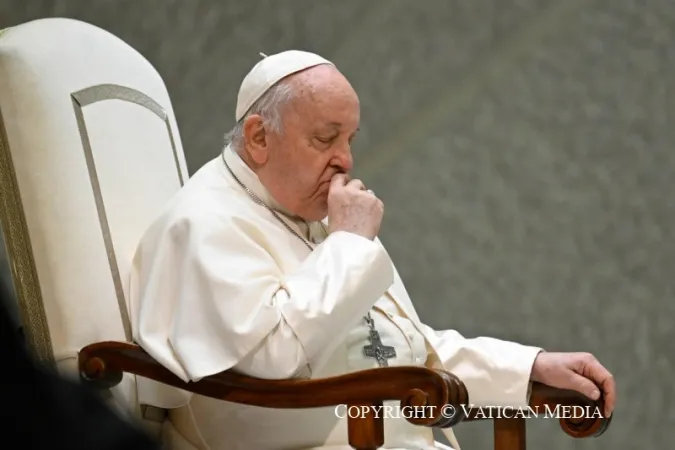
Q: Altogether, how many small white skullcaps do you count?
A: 1